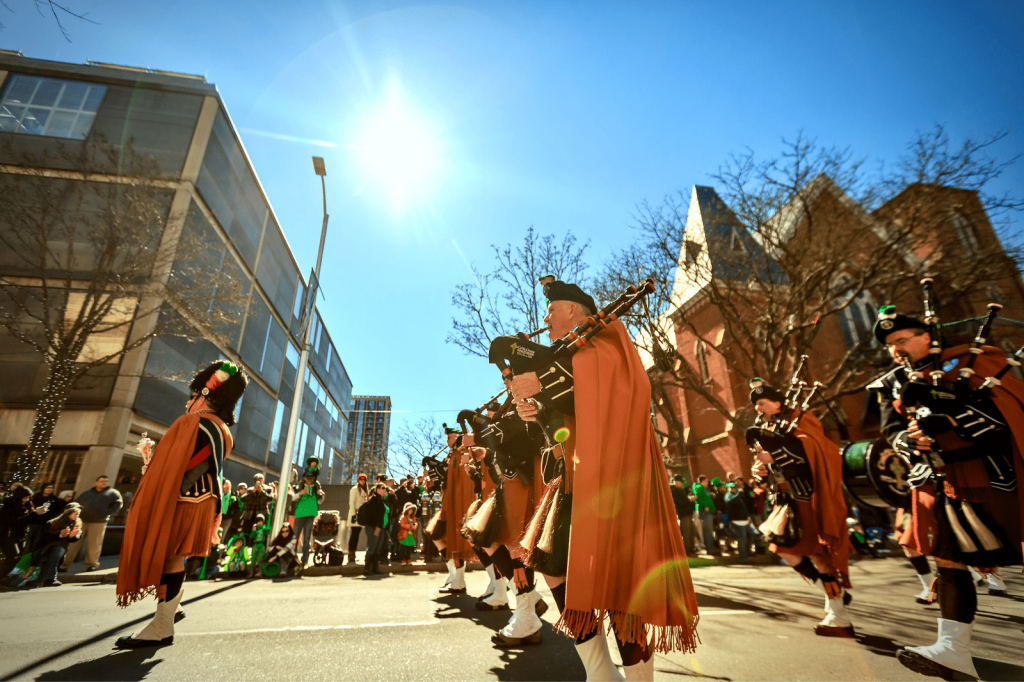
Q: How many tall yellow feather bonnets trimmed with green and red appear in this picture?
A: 0